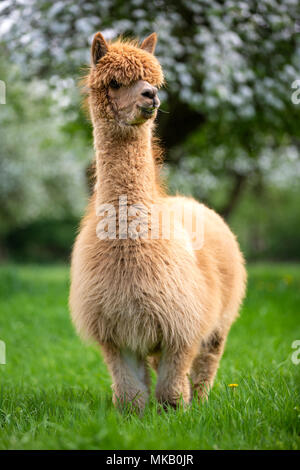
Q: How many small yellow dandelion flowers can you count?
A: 1